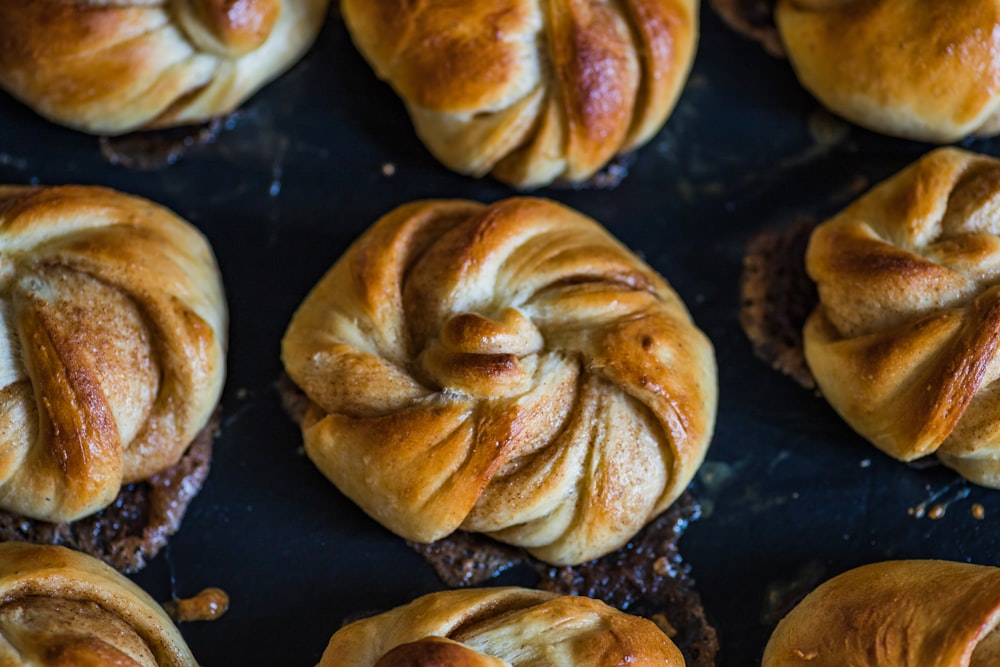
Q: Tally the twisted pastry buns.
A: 9